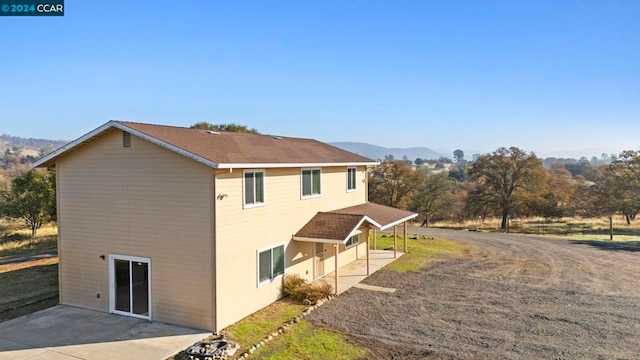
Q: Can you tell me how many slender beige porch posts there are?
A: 5